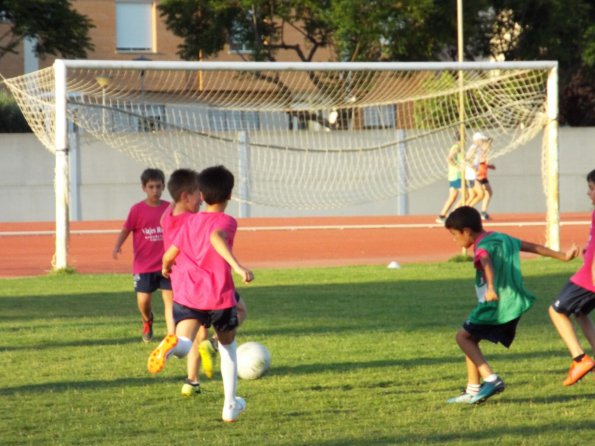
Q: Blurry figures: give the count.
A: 3